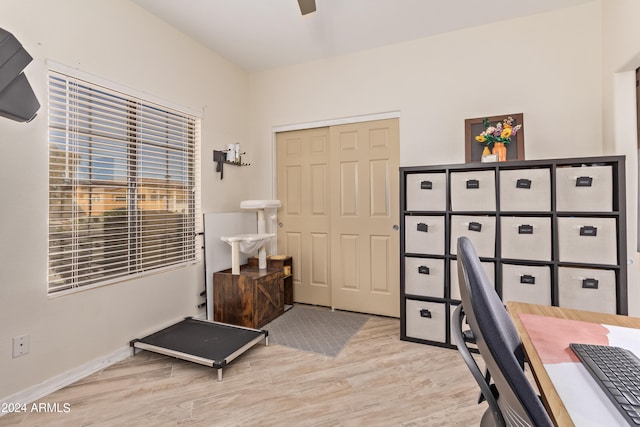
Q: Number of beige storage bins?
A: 14